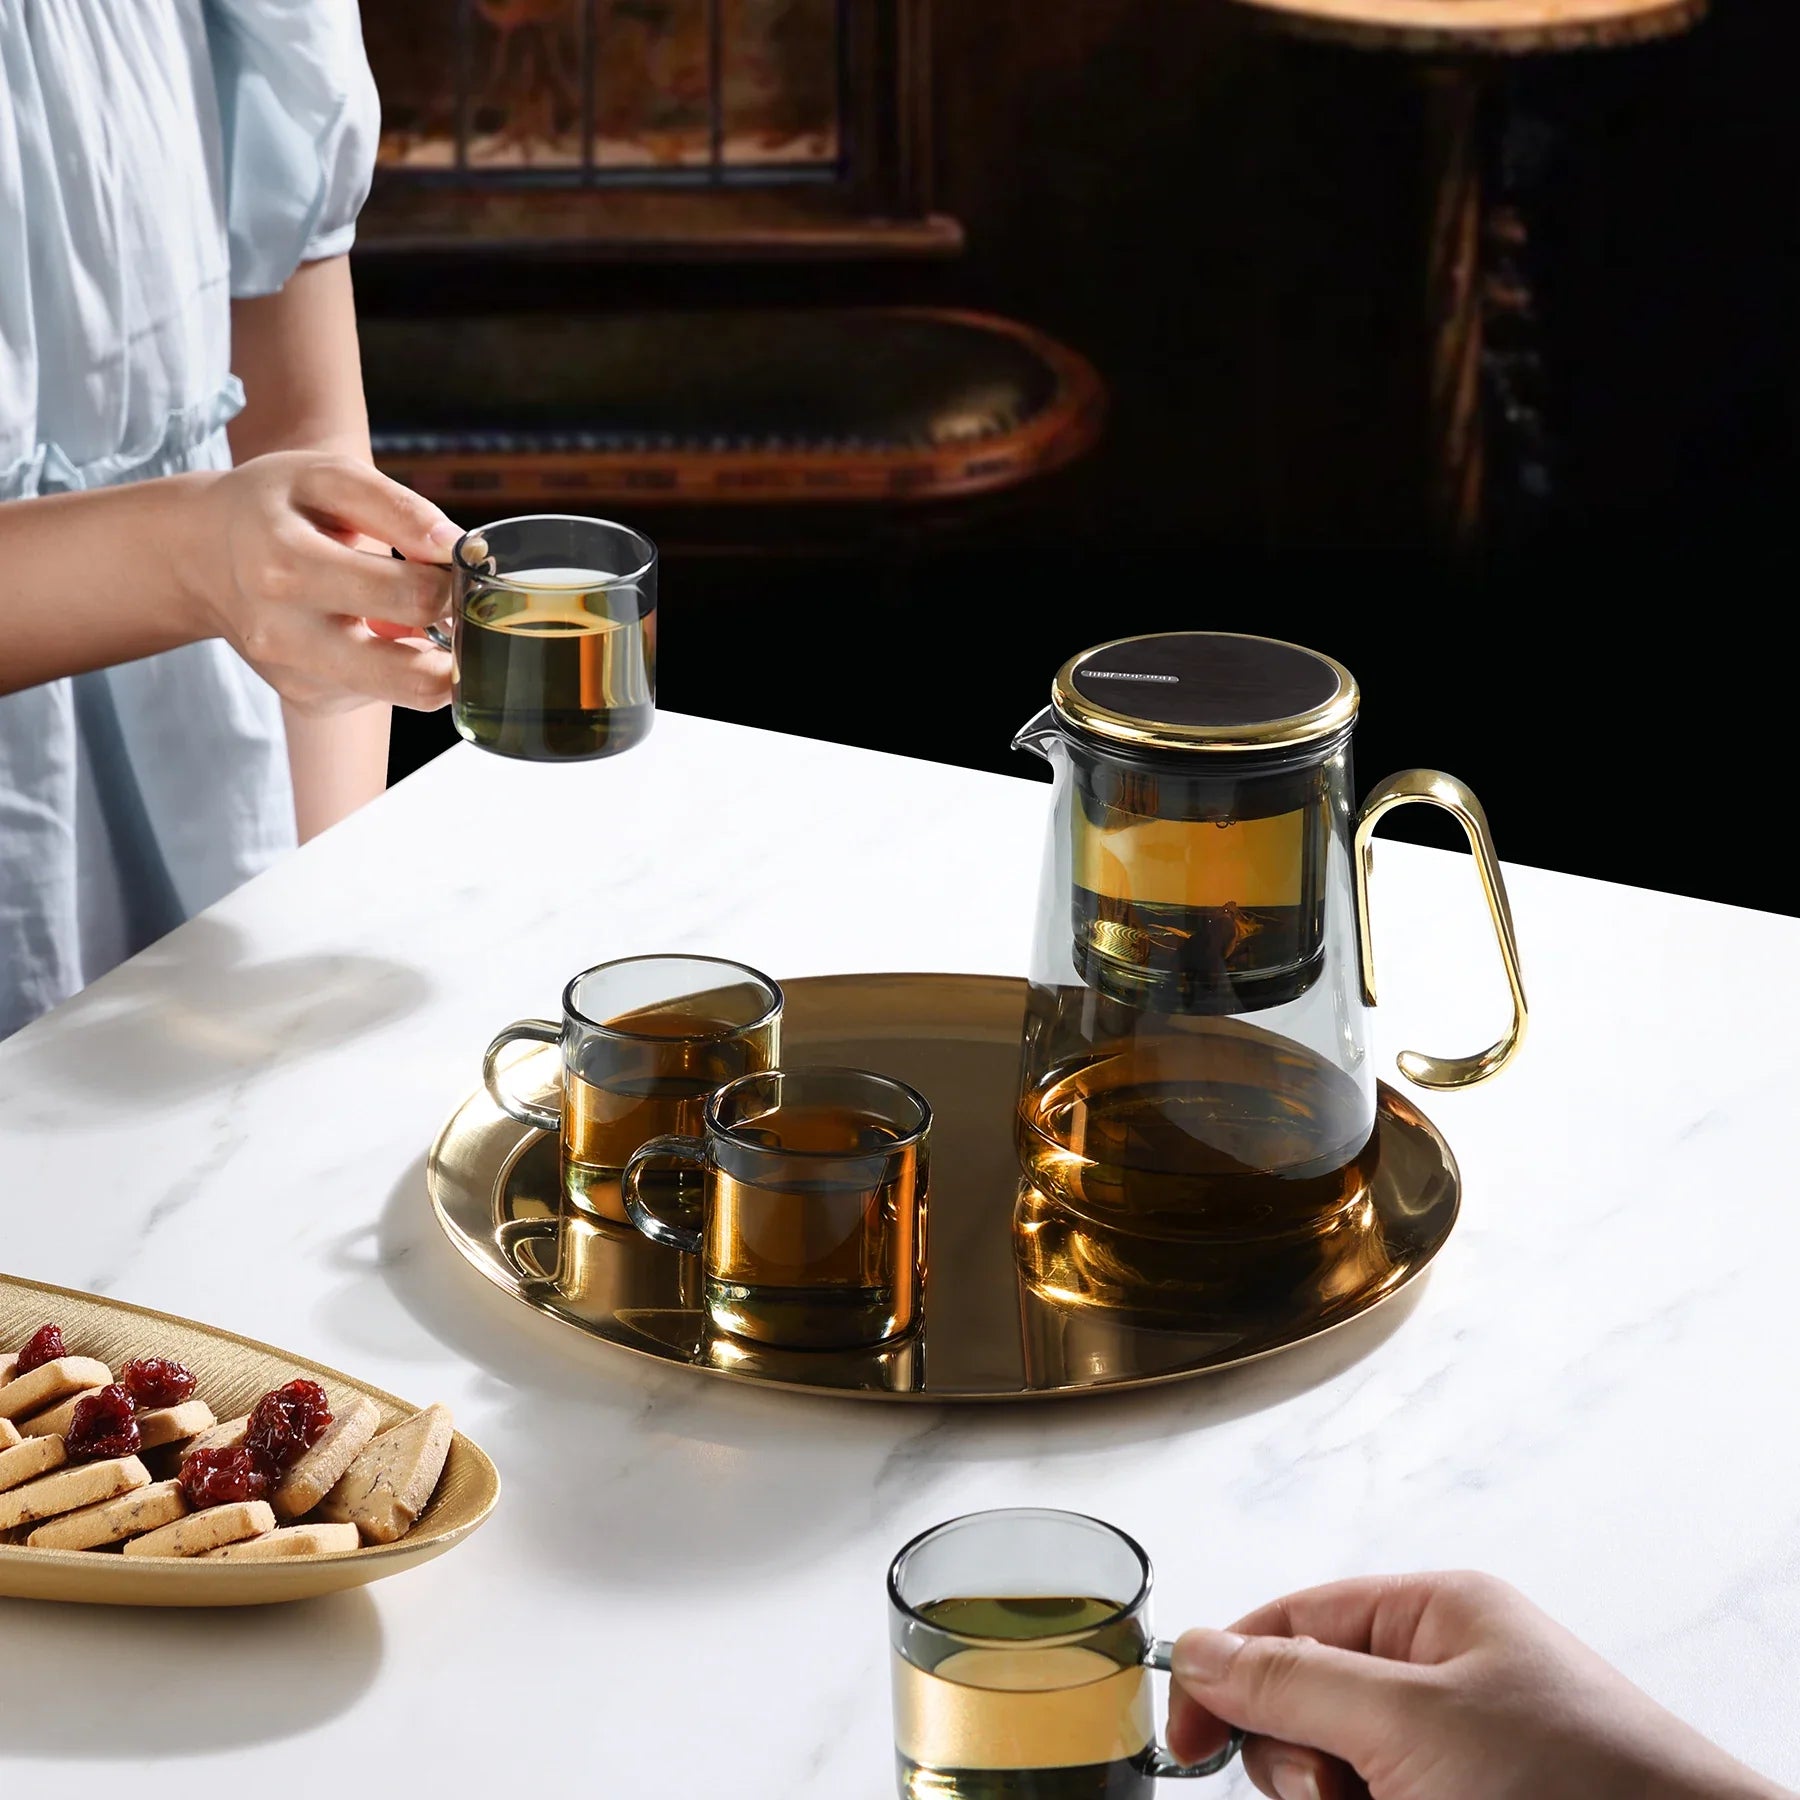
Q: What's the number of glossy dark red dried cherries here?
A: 5